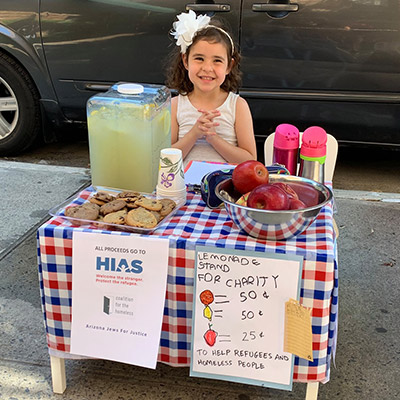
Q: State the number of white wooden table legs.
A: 2